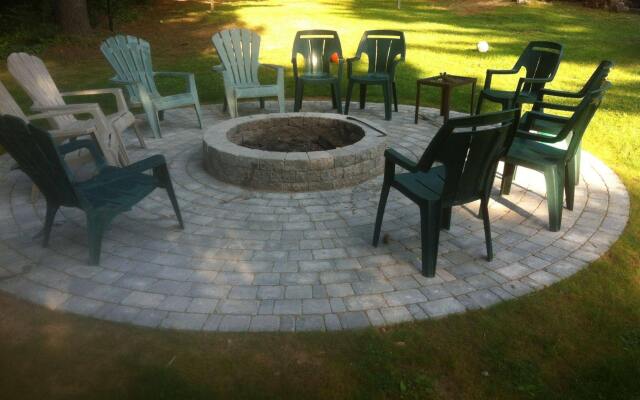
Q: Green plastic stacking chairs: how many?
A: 6